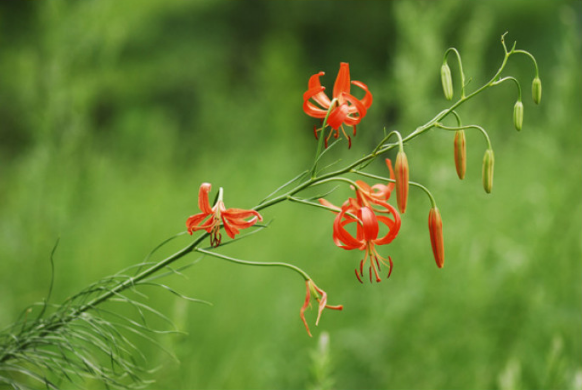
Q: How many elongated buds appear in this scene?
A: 7